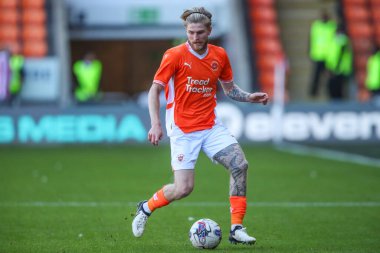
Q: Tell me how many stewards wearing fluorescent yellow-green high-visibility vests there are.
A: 5